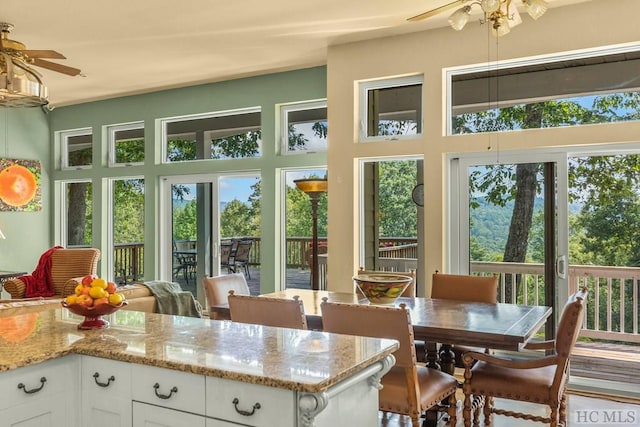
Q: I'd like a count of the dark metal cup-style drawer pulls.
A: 4